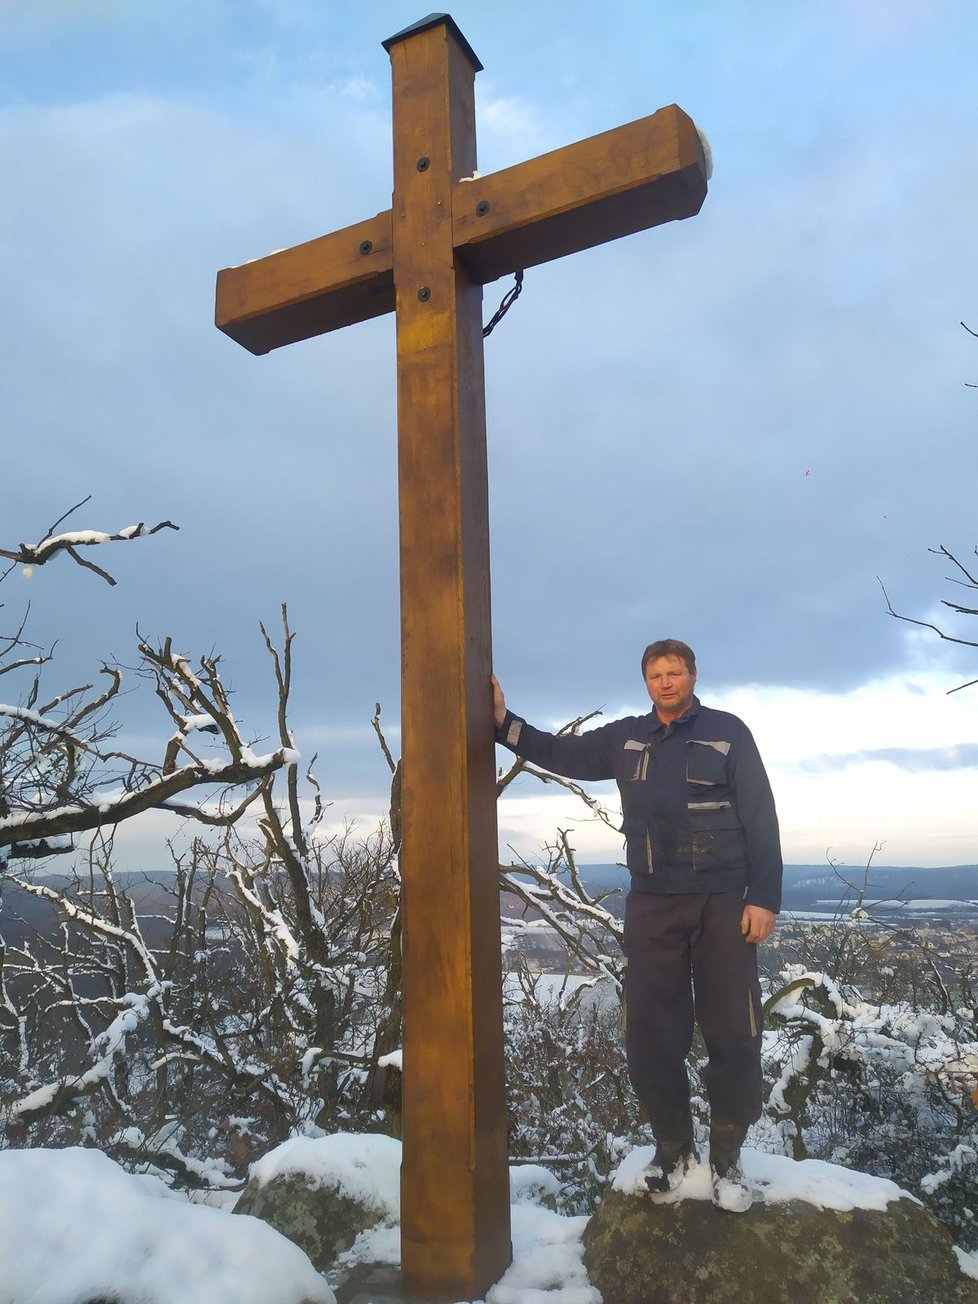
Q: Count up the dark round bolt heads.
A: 4